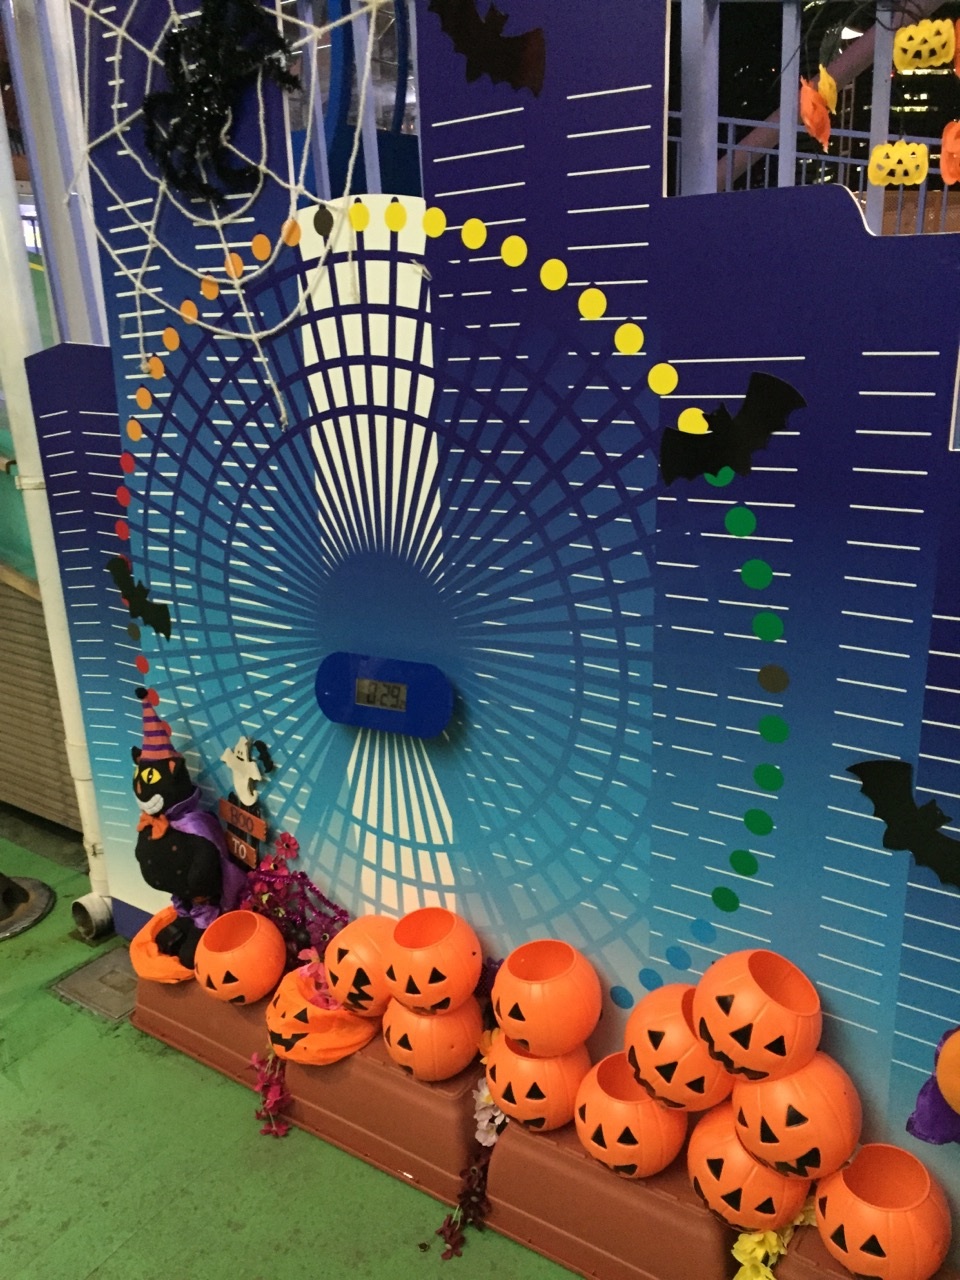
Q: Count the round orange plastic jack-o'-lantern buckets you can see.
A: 12